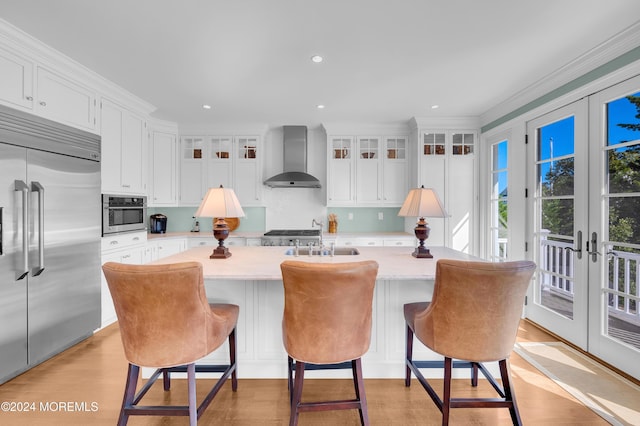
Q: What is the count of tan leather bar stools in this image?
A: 3